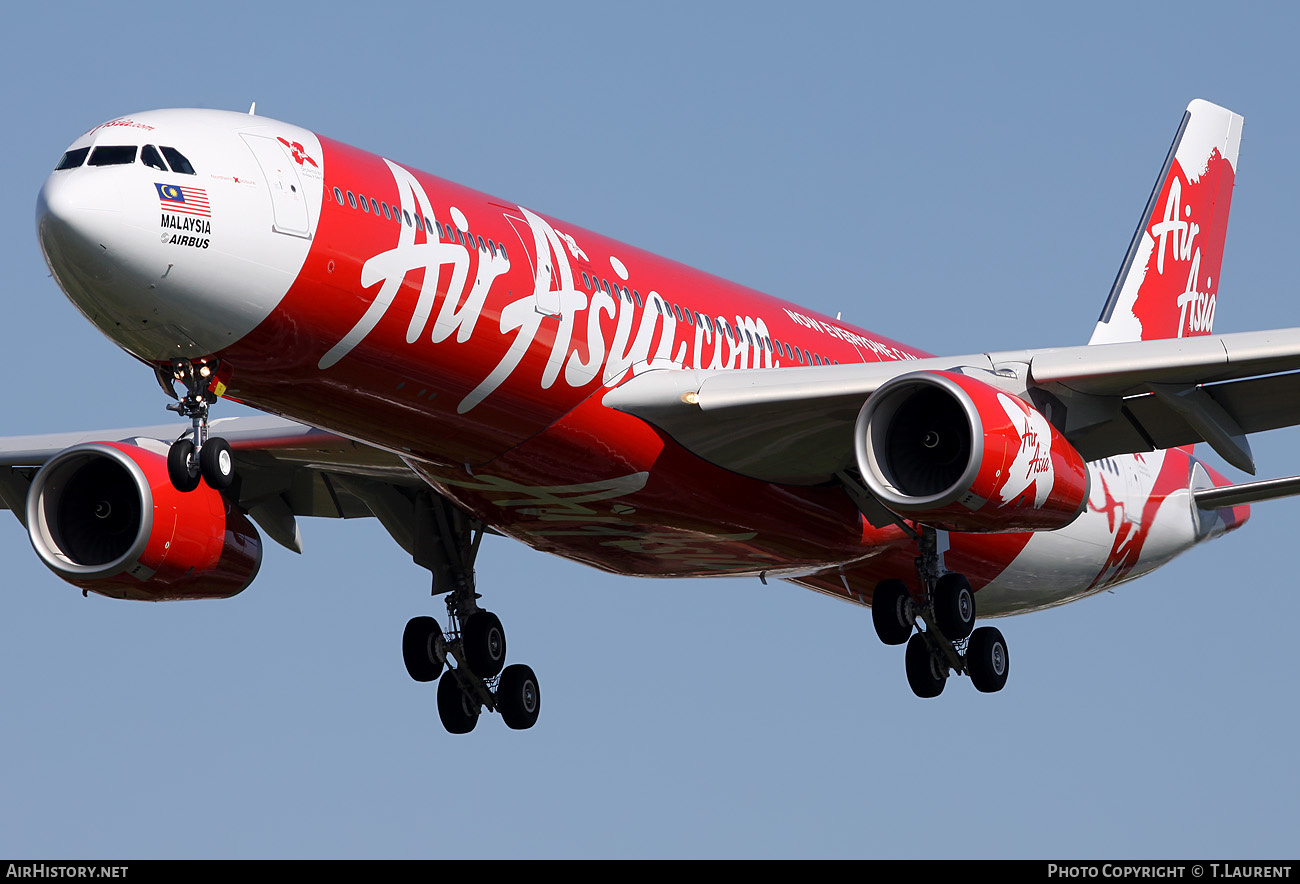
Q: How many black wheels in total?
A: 10